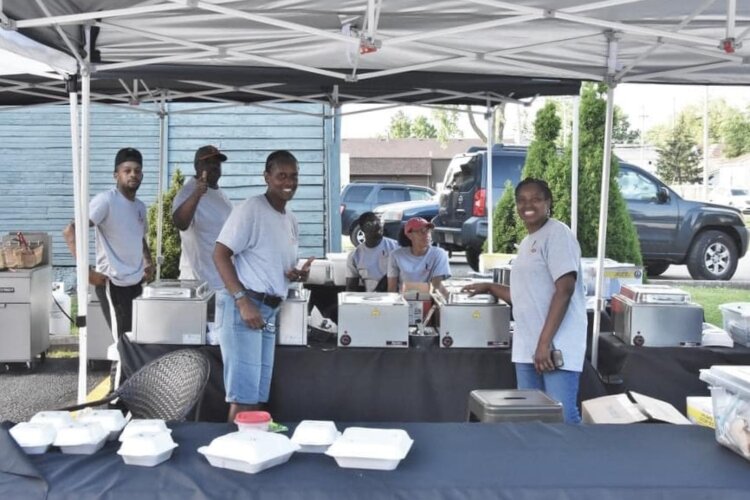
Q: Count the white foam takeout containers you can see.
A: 9